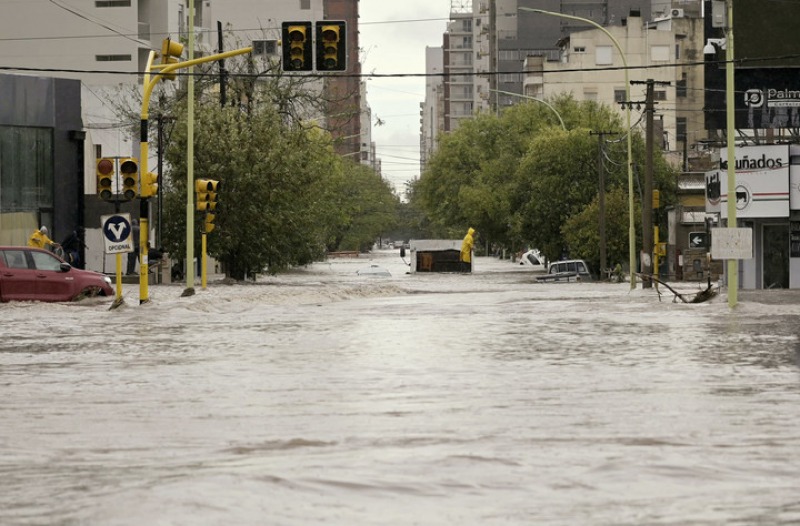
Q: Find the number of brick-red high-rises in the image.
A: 1